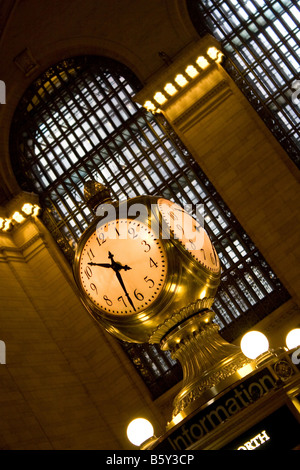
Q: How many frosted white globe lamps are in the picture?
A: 3